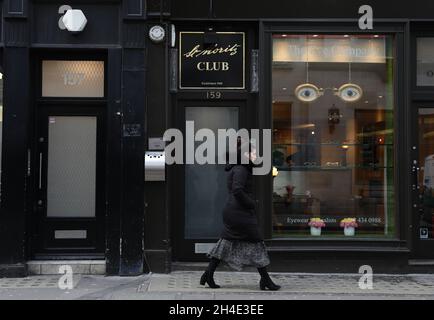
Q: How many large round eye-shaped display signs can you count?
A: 2